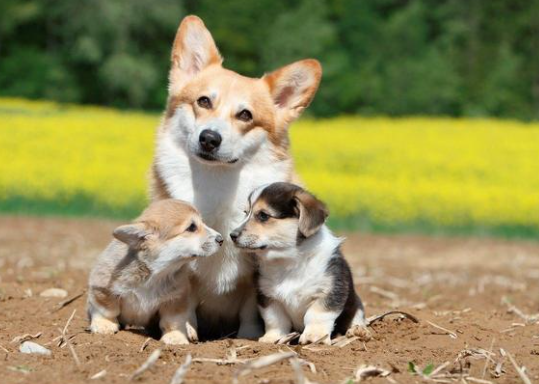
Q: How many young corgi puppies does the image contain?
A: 2